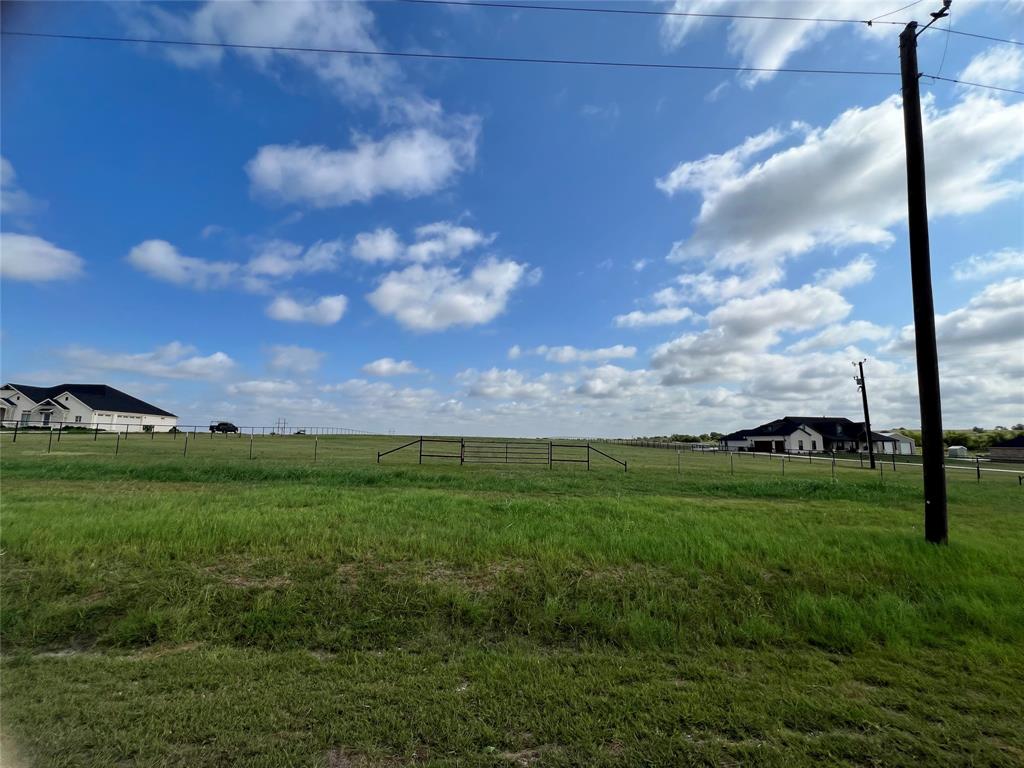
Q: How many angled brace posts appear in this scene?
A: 2